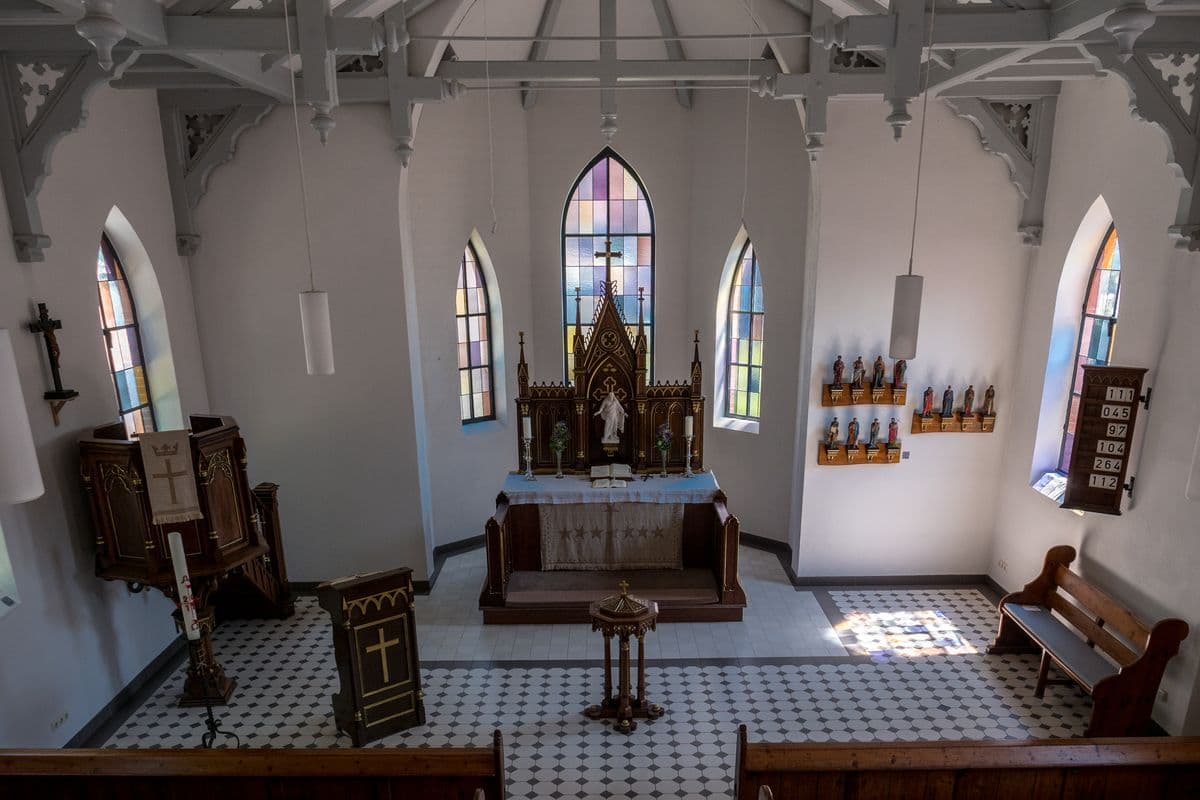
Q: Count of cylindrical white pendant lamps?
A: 3